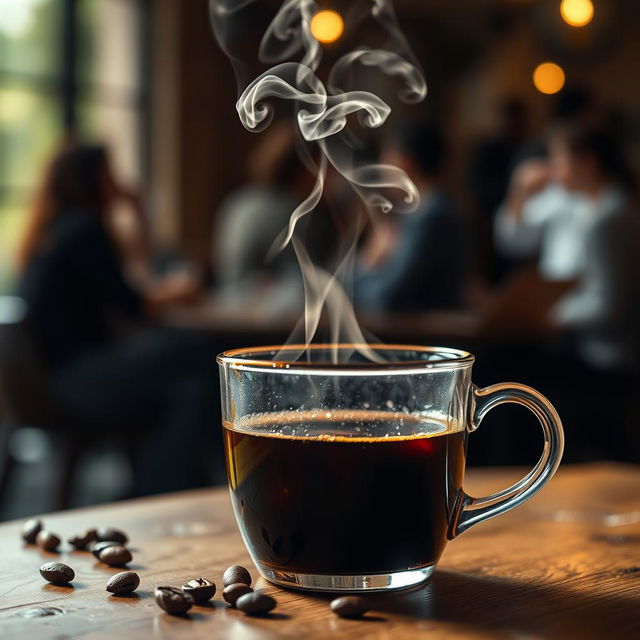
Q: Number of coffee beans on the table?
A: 13